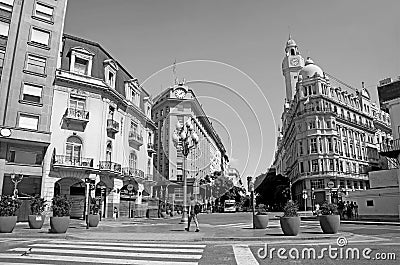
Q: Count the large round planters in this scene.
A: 7